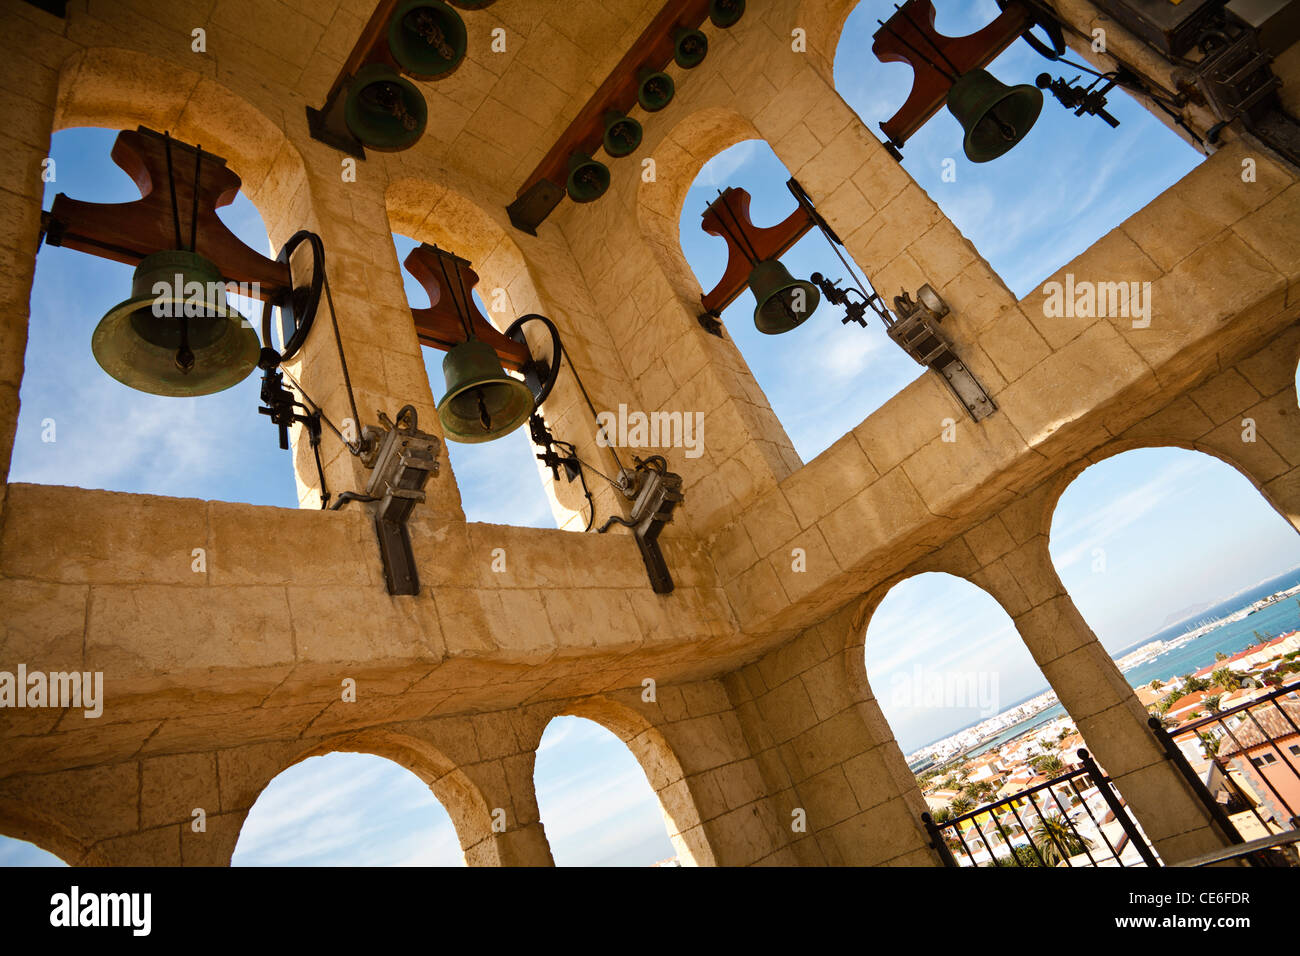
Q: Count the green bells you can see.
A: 12